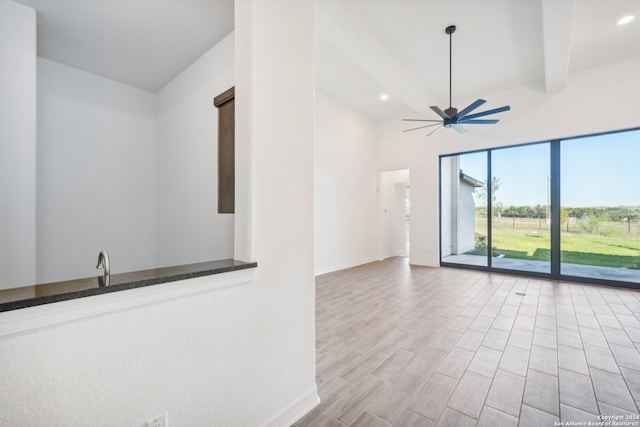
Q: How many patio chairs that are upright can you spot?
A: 0